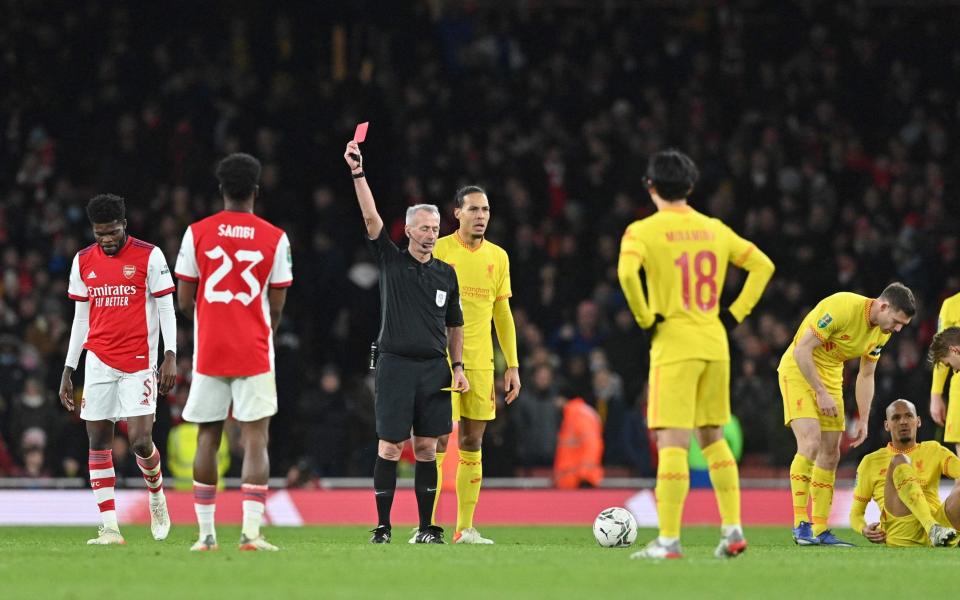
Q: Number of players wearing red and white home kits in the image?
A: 2